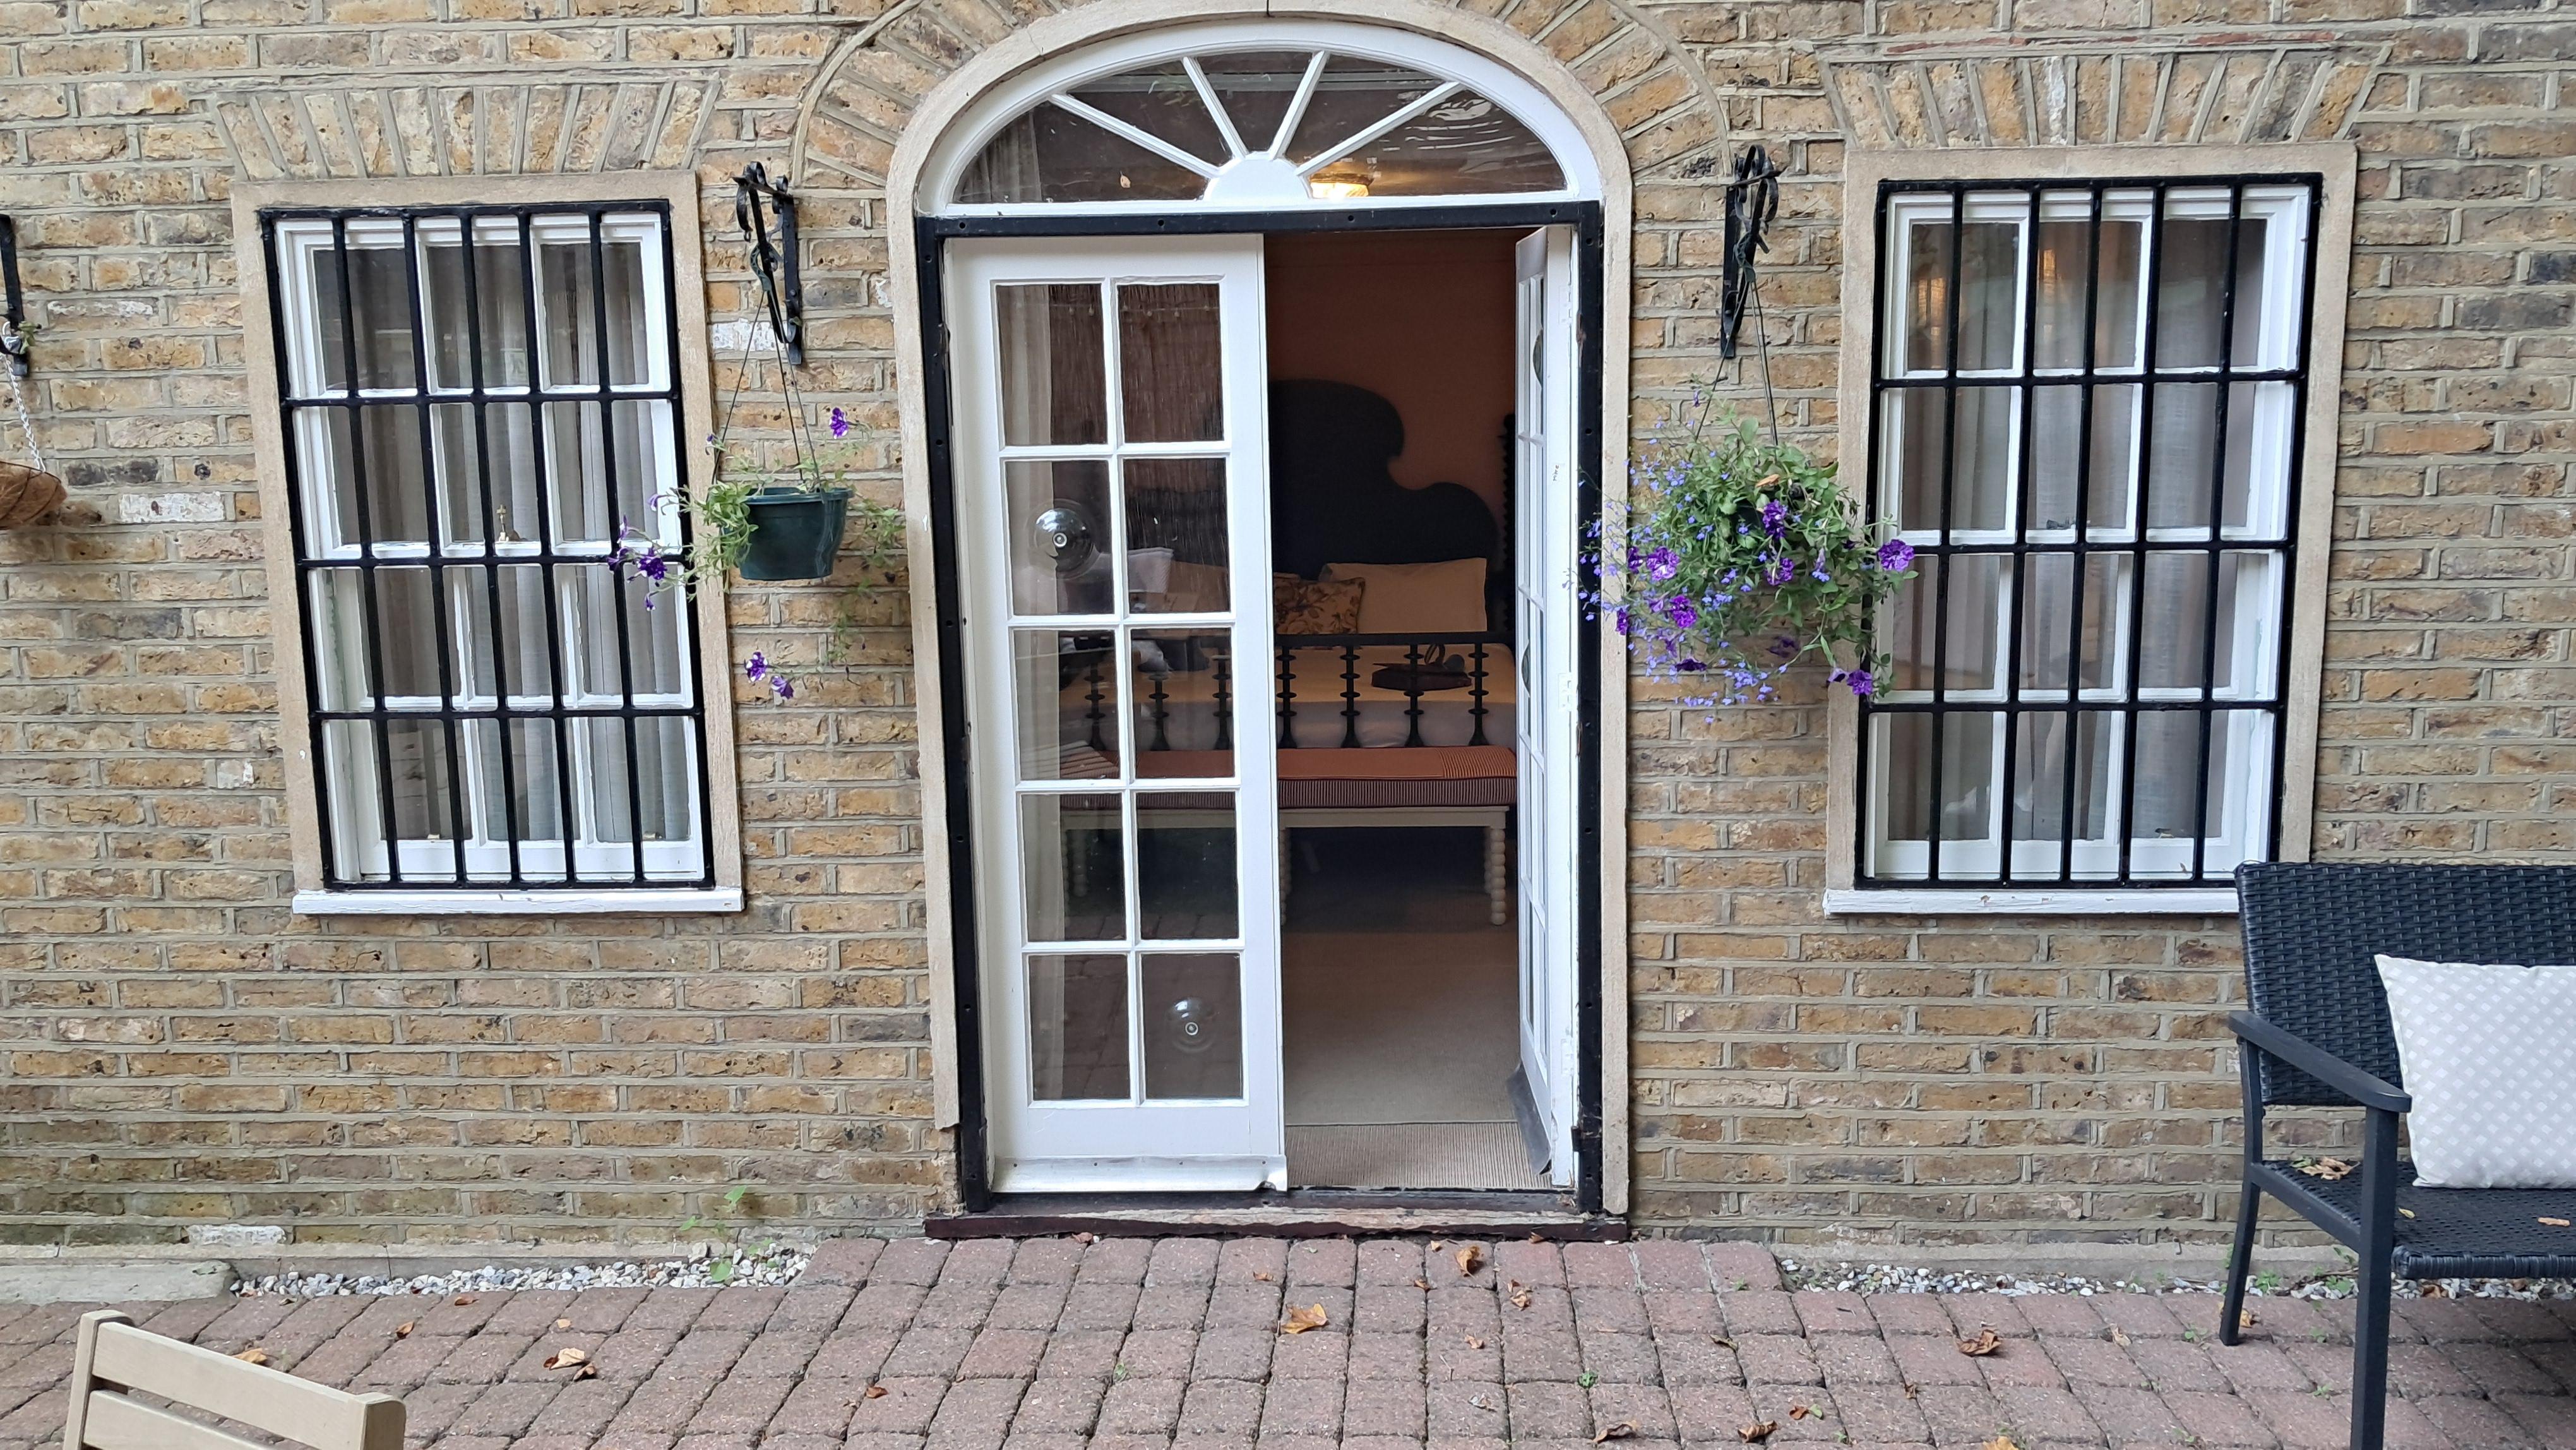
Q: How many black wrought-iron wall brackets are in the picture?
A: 3